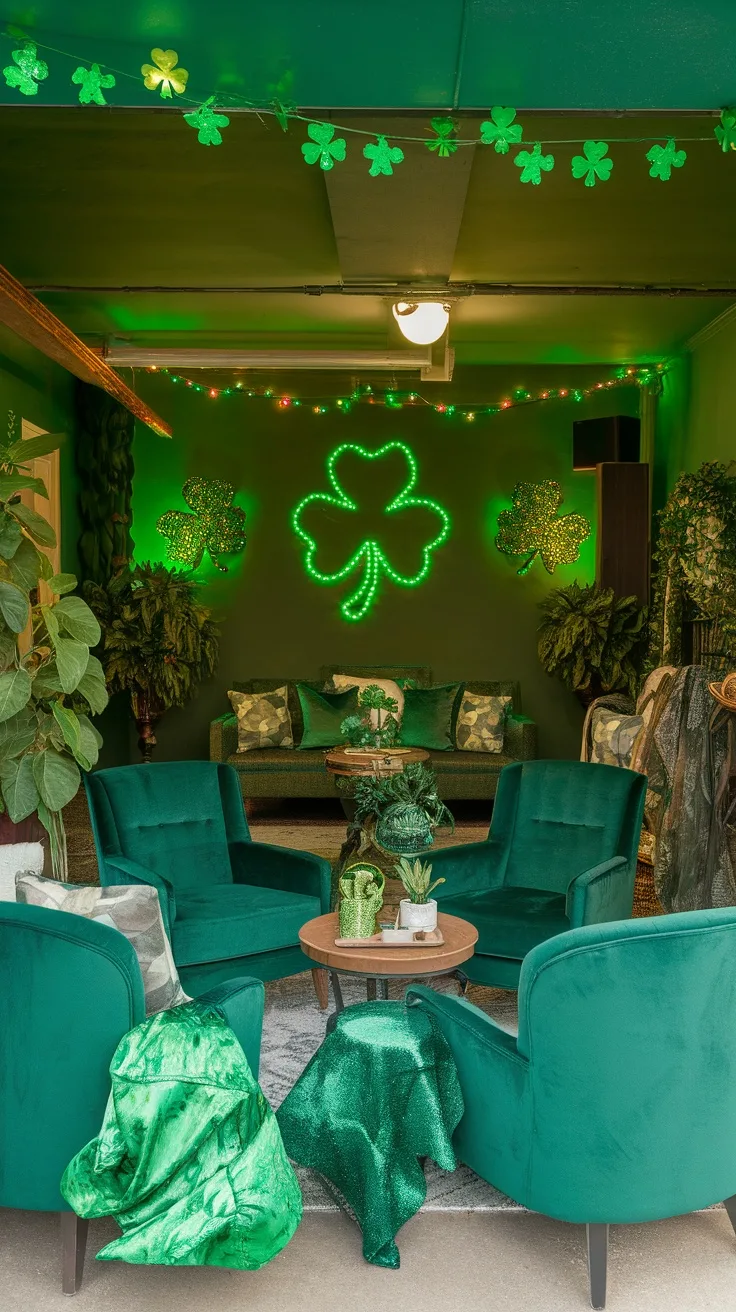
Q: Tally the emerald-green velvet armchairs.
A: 4